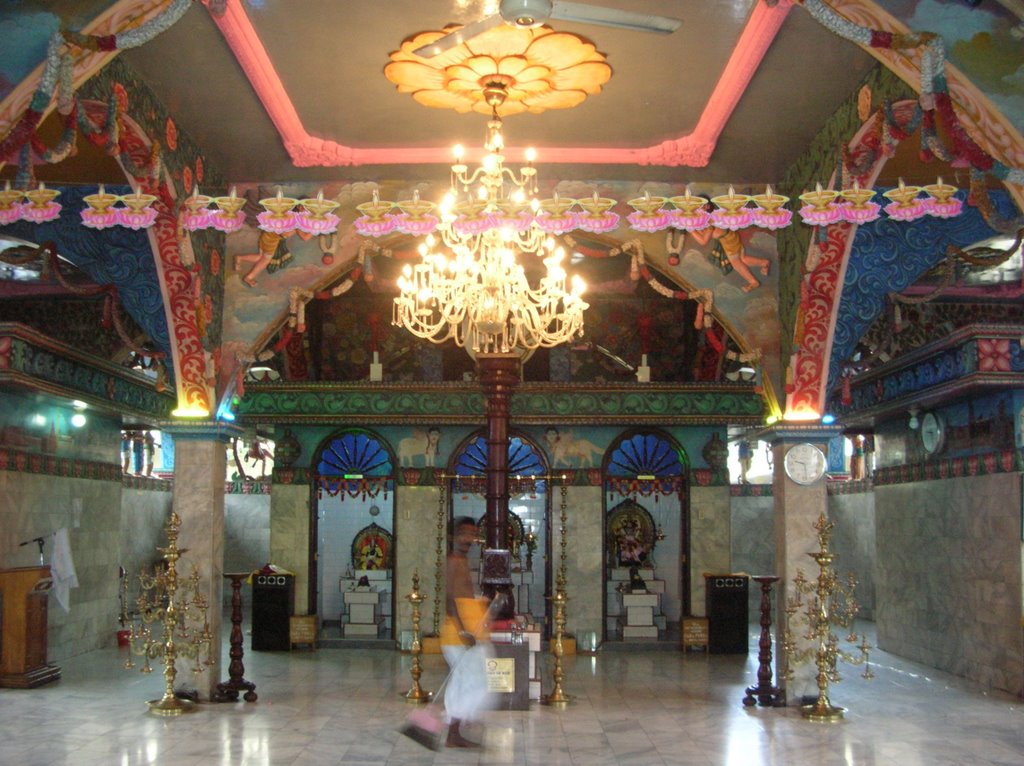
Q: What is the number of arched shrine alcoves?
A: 3